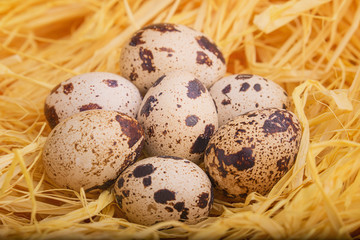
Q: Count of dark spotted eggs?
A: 7